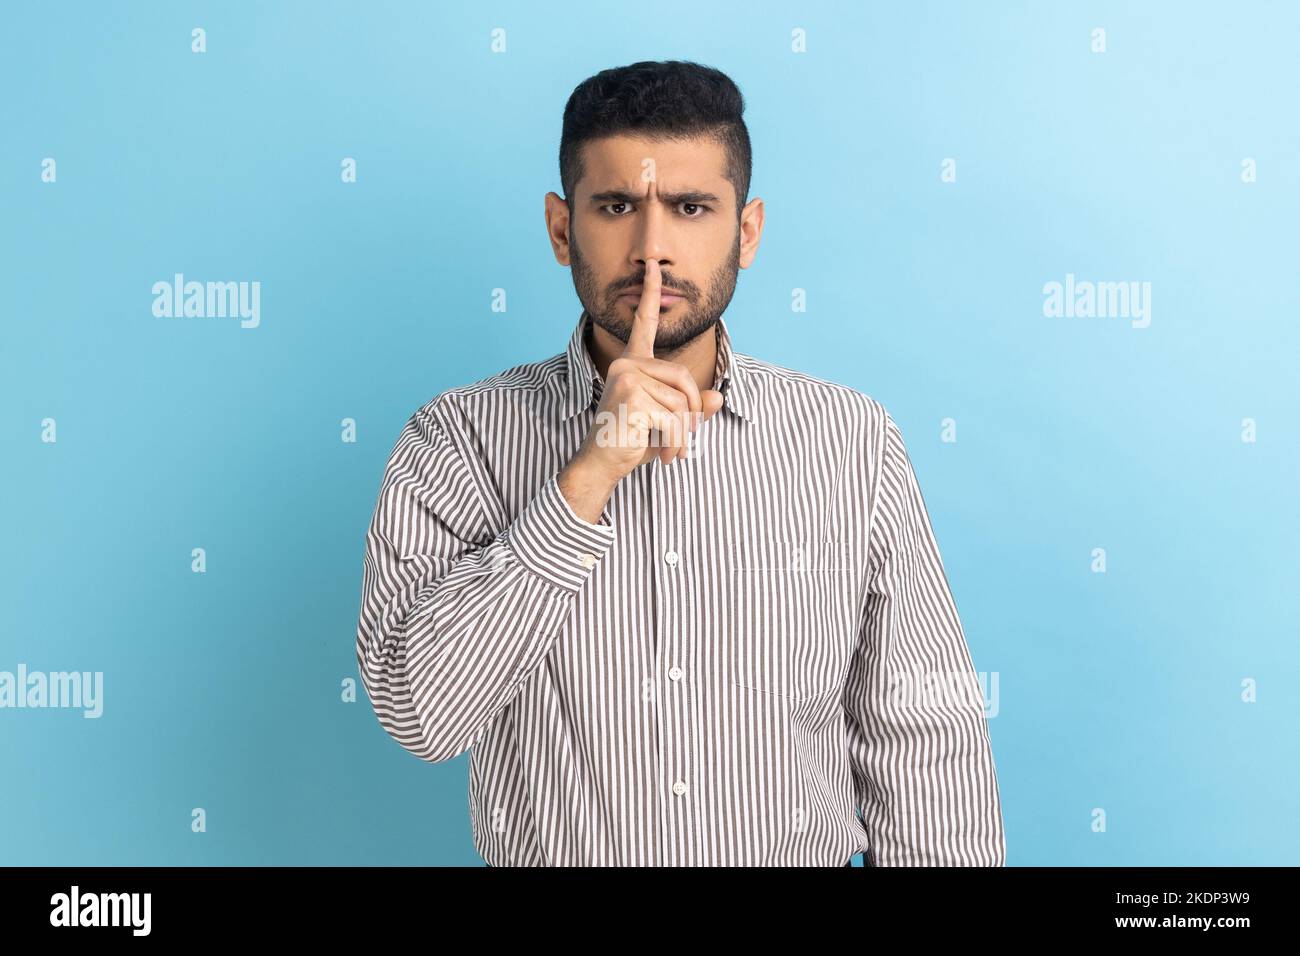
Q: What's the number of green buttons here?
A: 0